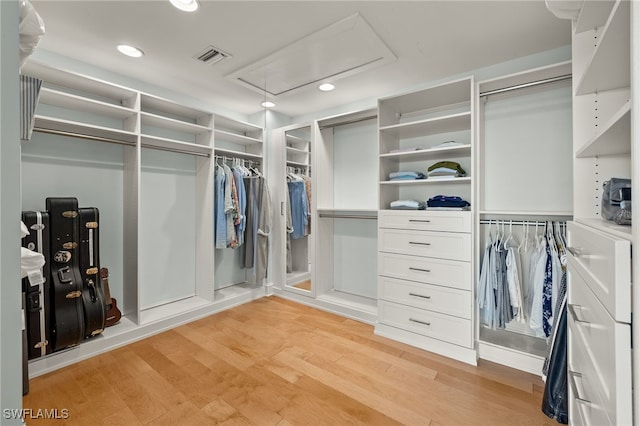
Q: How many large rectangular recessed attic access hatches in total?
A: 1